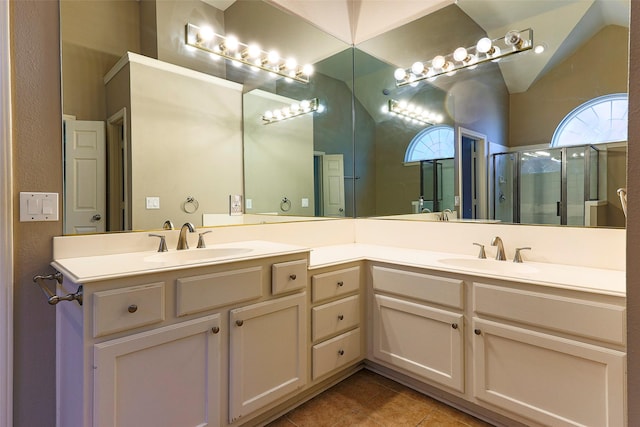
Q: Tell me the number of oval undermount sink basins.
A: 2